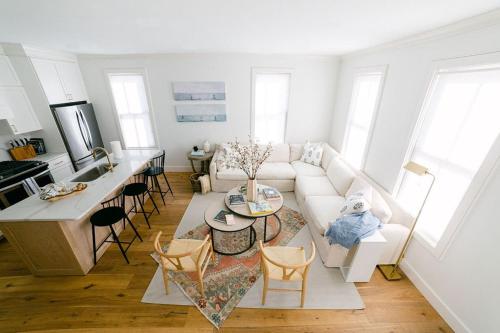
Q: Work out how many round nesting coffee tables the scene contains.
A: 2